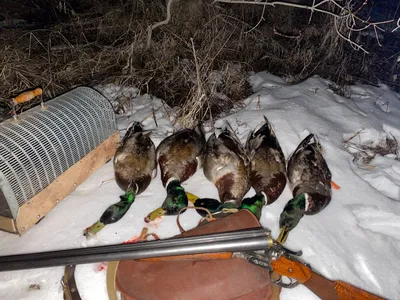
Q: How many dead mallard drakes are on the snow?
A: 5